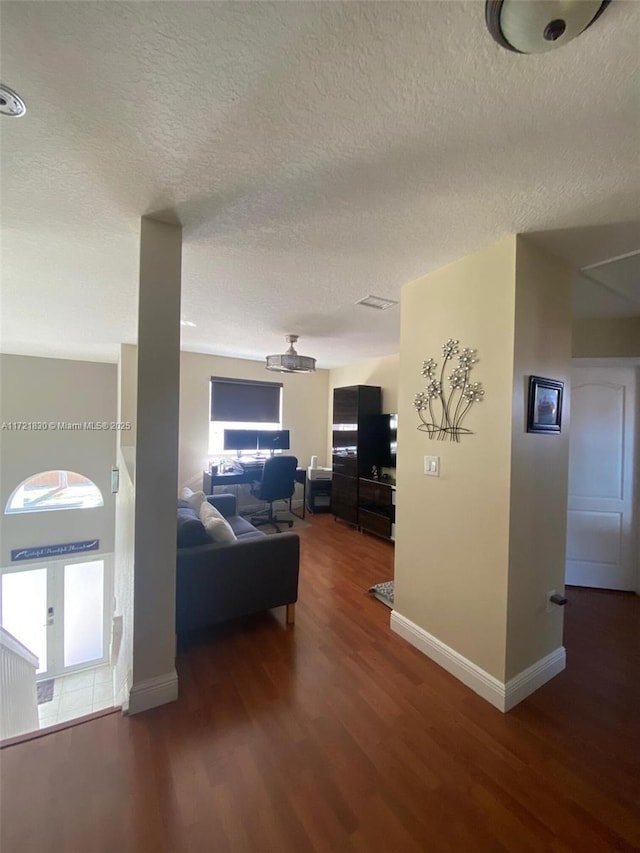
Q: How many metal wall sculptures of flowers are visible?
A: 1